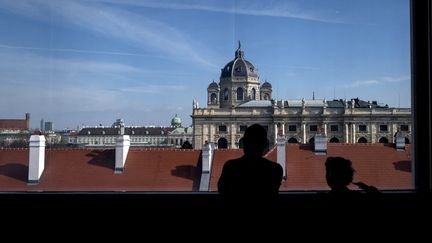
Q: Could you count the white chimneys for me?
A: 6